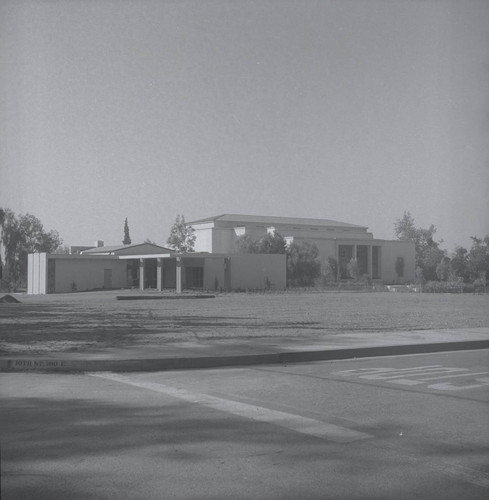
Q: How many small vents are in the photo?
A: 6